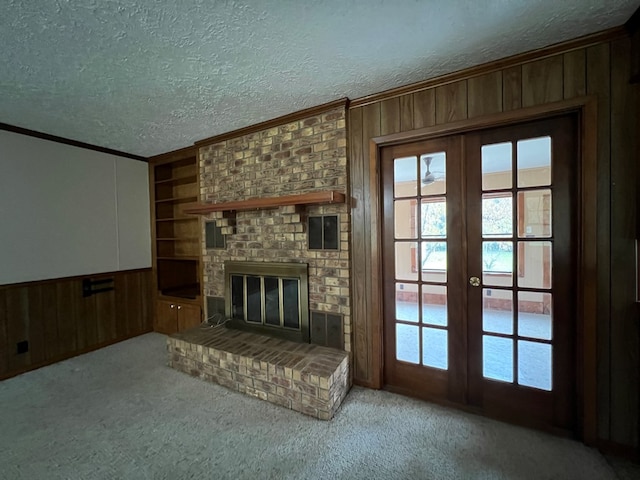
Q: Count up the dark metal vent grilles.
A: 4